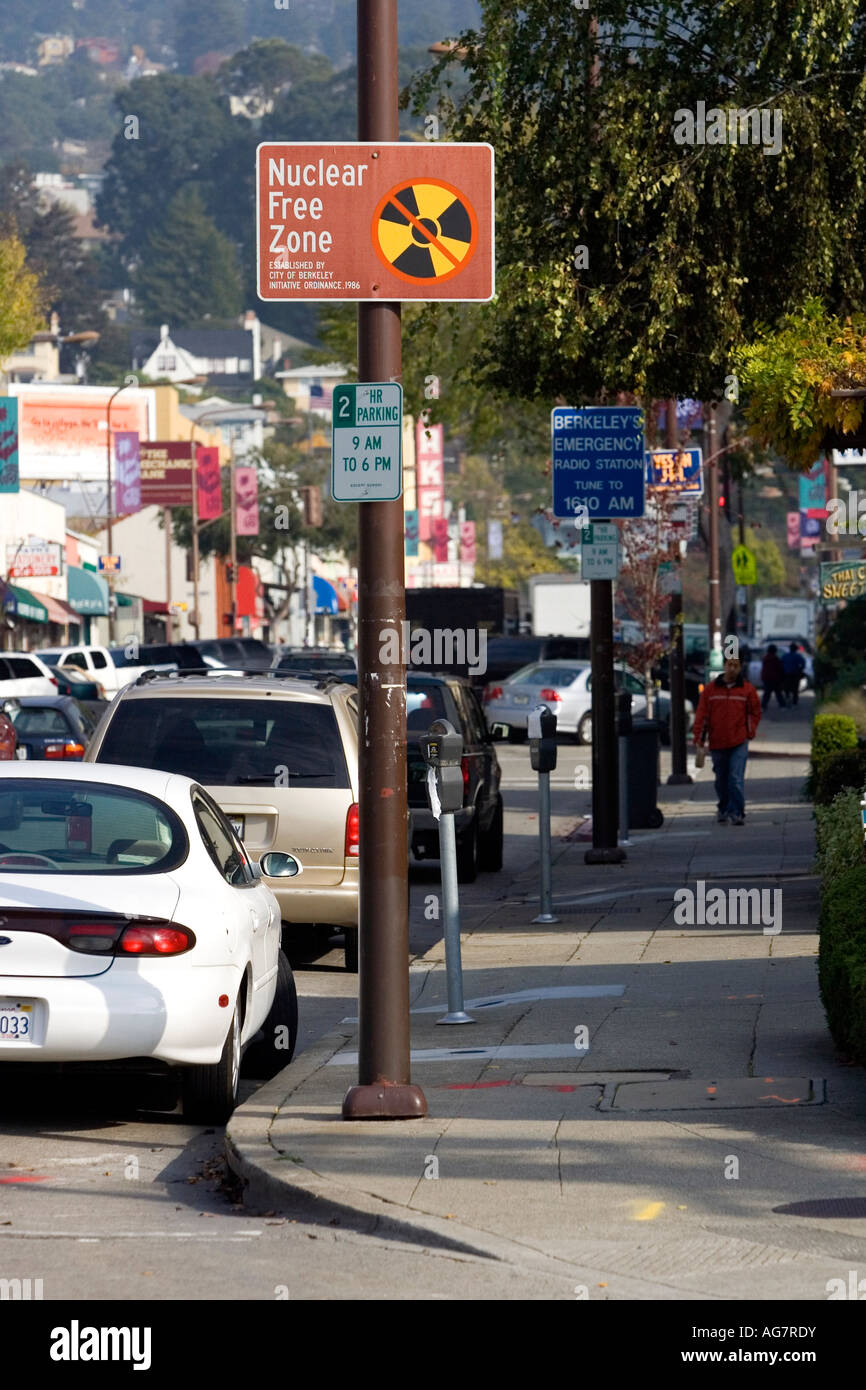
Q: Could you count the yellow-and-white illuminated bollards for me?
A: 0